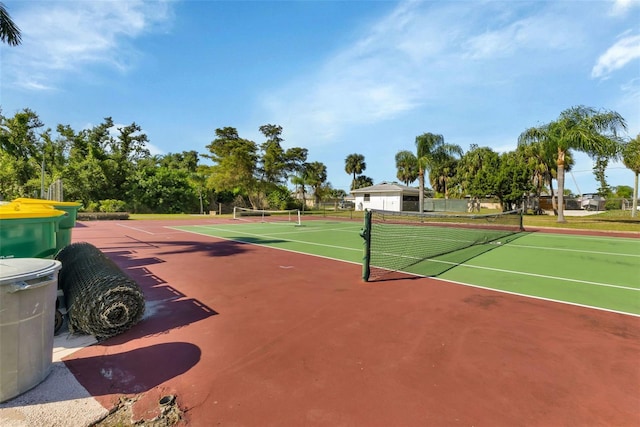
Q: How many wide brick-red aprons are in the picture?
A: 1